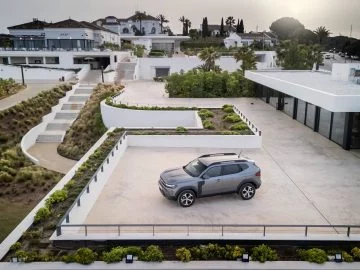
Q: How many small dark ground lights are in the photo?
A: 3